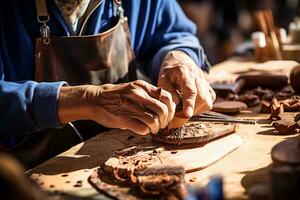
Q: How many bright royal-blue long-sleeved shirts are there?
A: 1